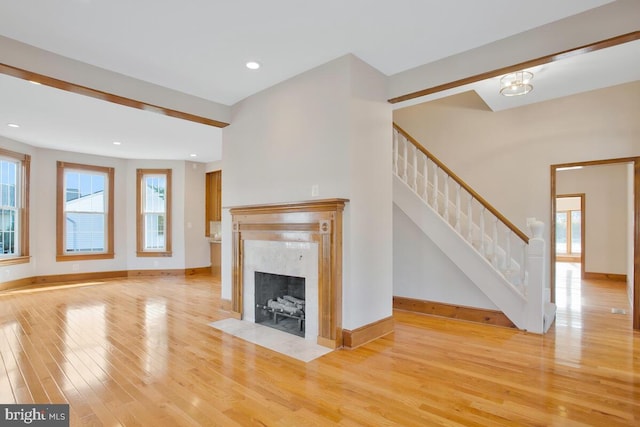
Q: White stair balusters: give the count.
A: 12